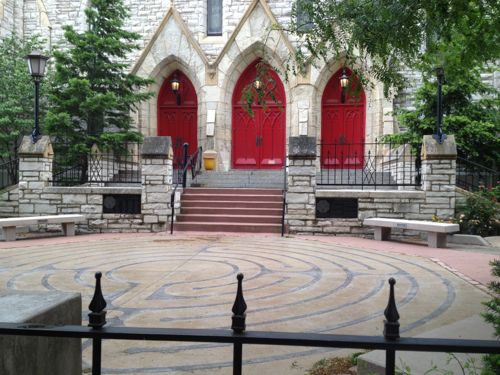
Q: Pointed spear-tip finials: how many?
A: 3